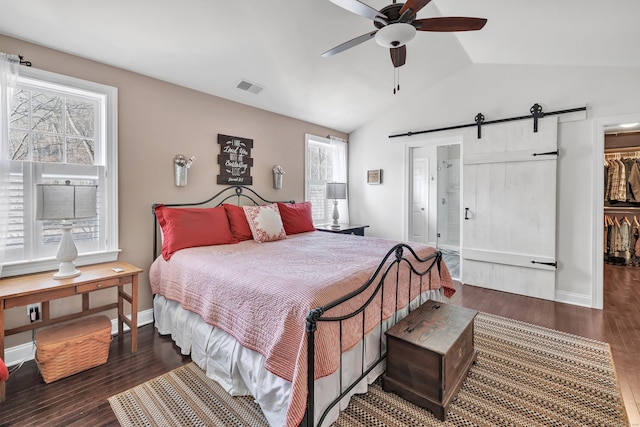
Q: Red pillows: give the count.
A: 3